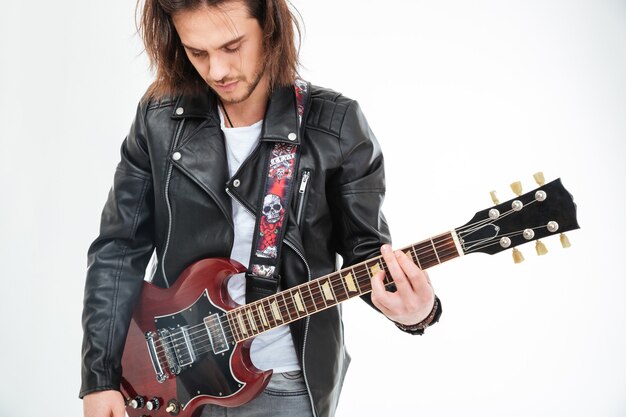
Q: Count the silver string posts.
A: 6